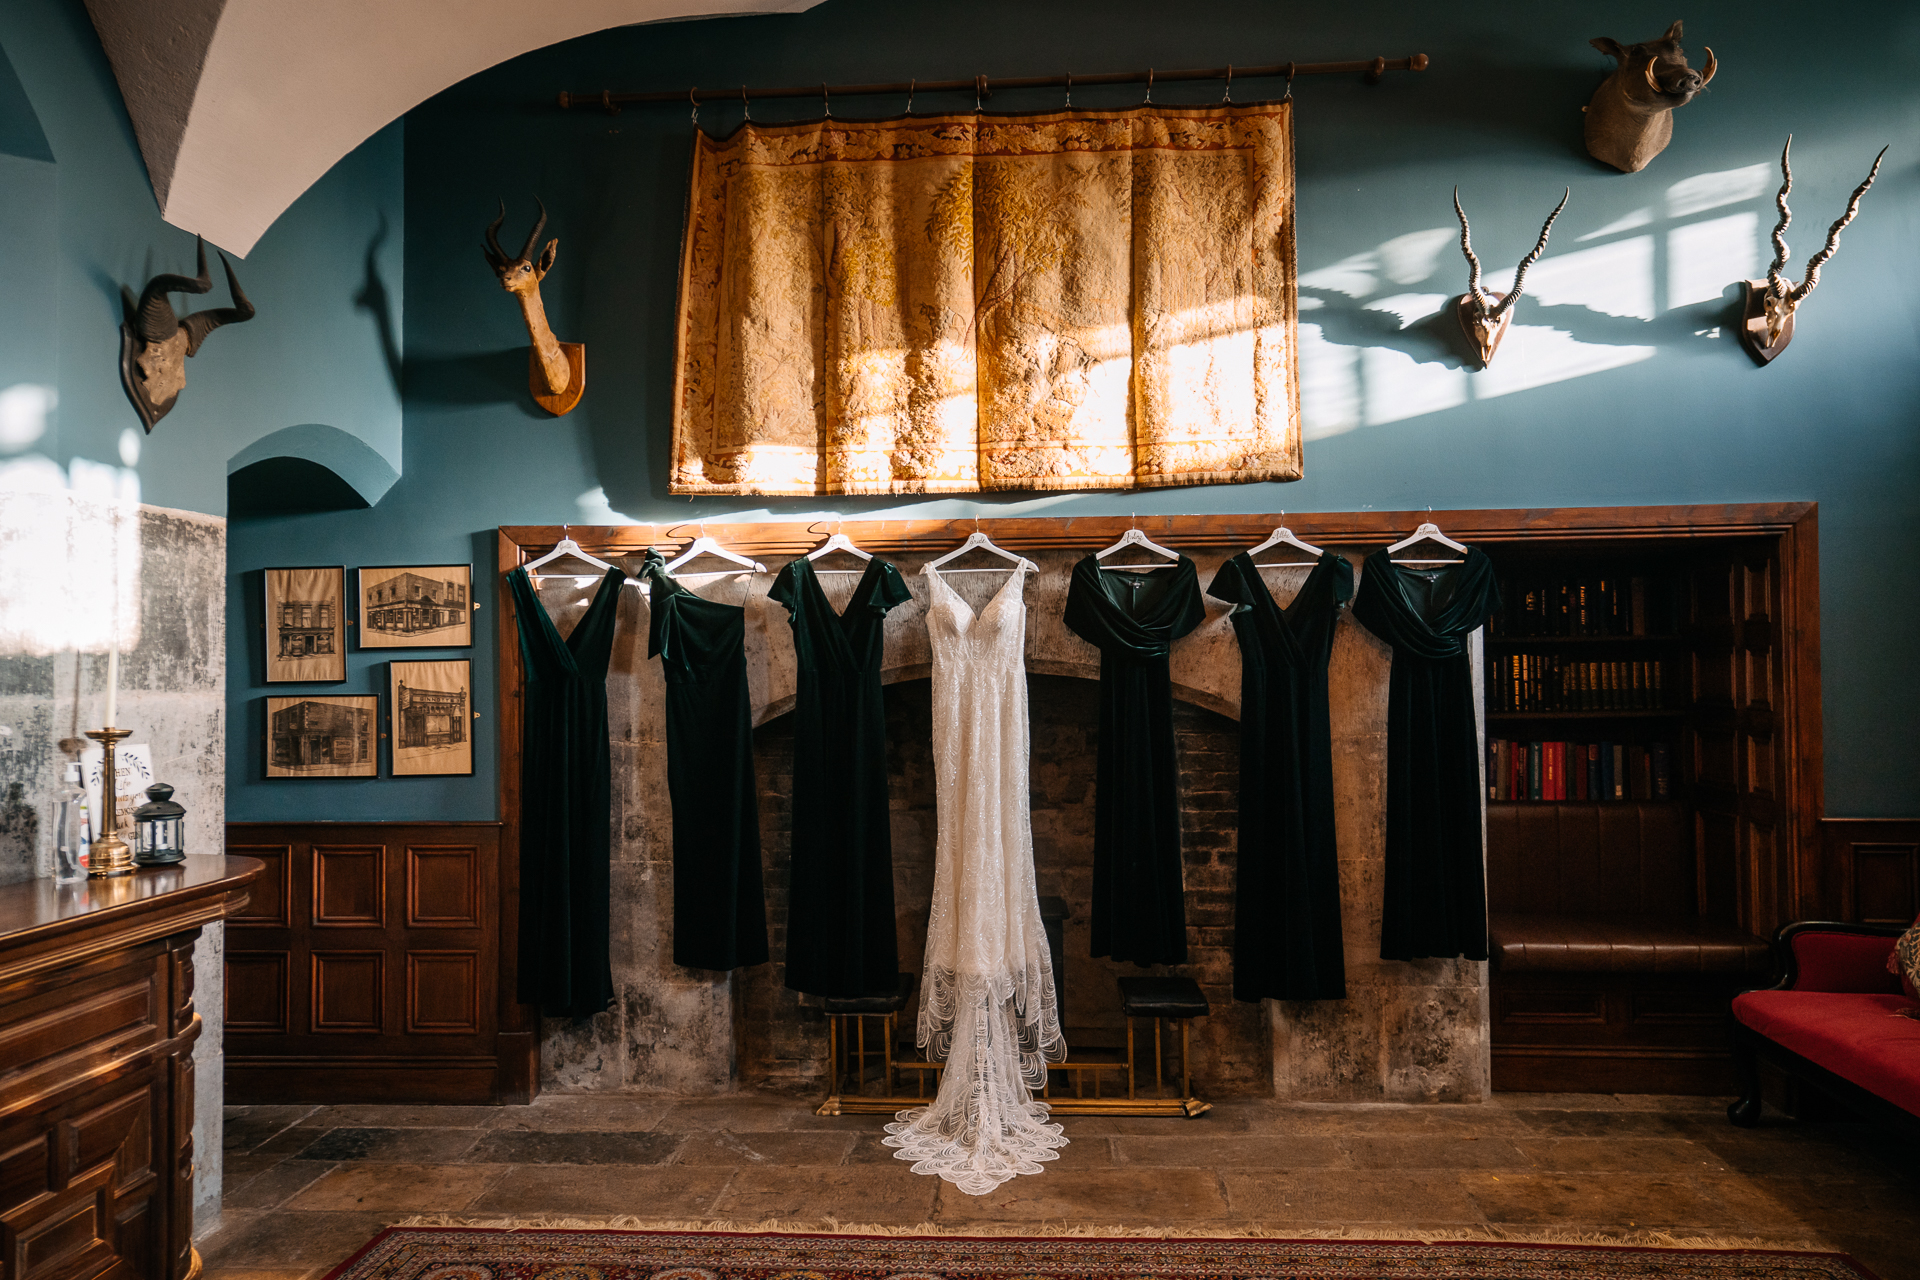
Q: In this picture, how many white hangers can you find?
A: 7